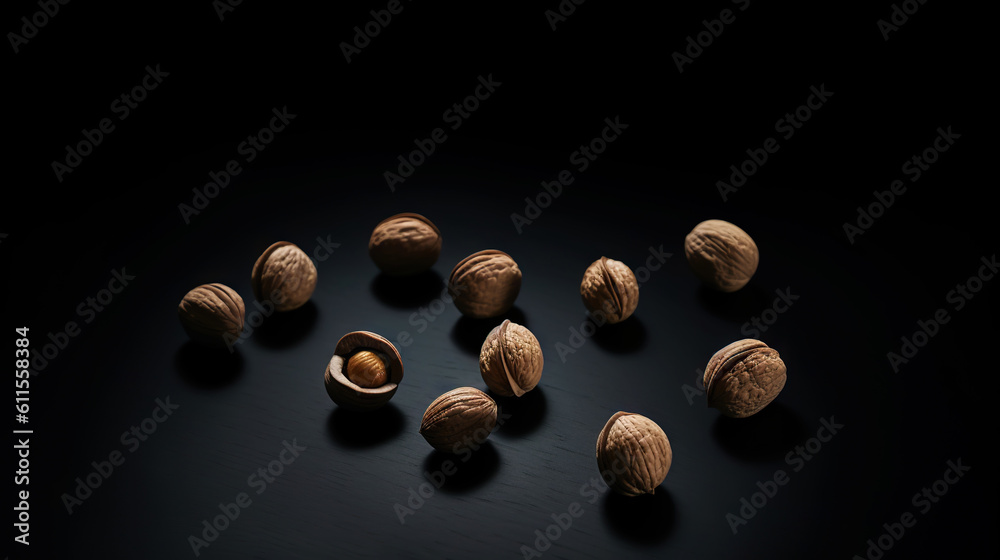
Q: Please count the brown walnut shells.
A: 11